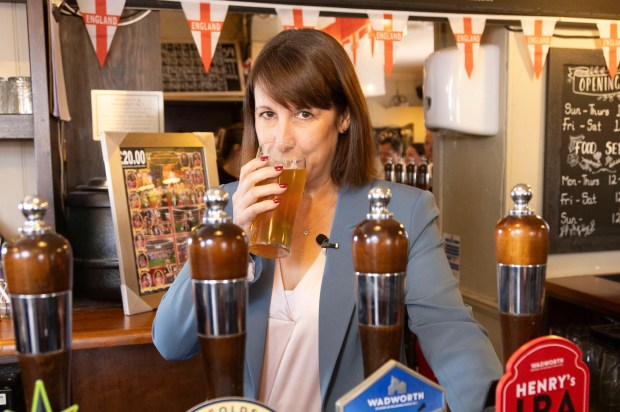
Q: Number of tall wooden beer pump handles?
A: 4